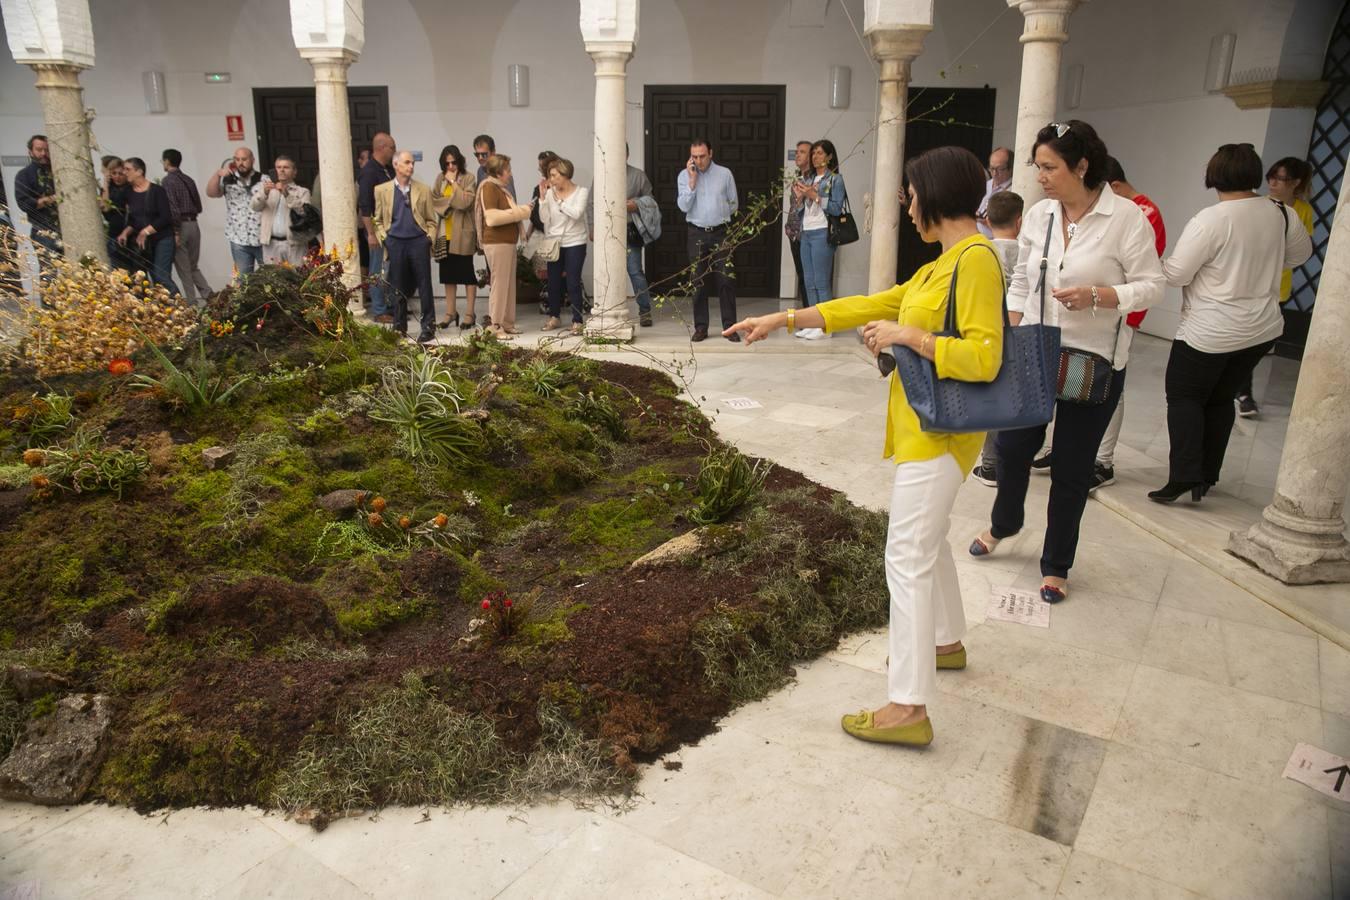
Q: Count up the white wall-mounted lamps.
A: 5